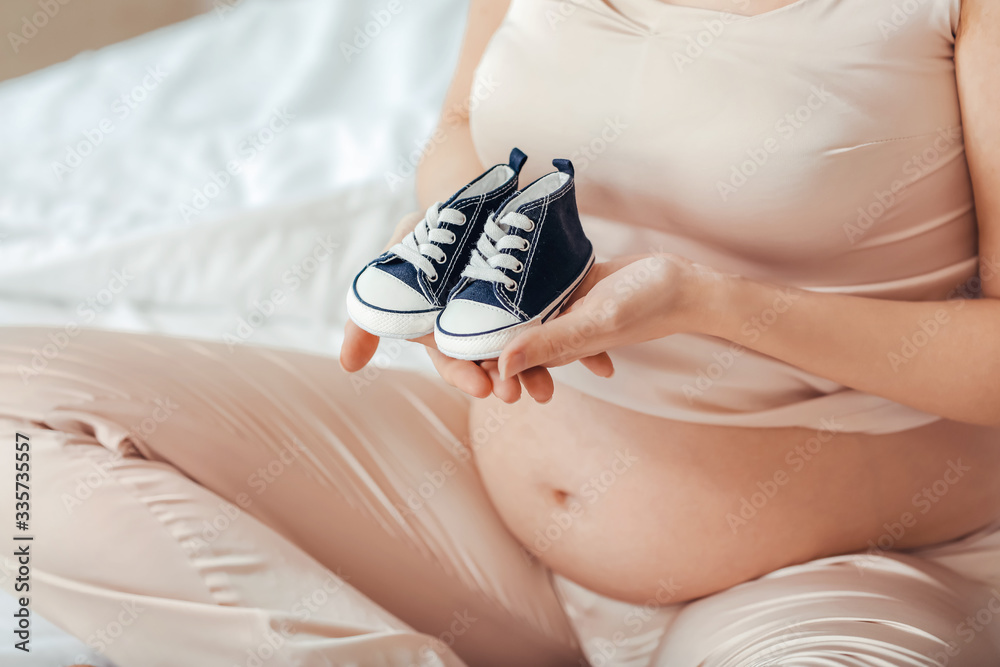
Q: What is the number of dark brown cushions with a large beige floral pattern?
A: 0